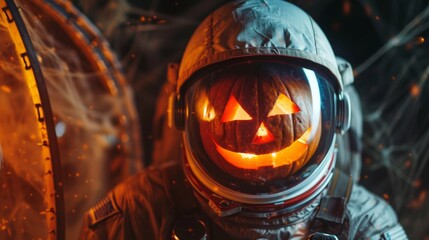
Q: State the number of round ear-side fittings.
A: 2